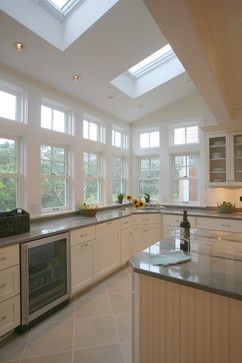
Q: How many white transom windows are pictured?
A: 6